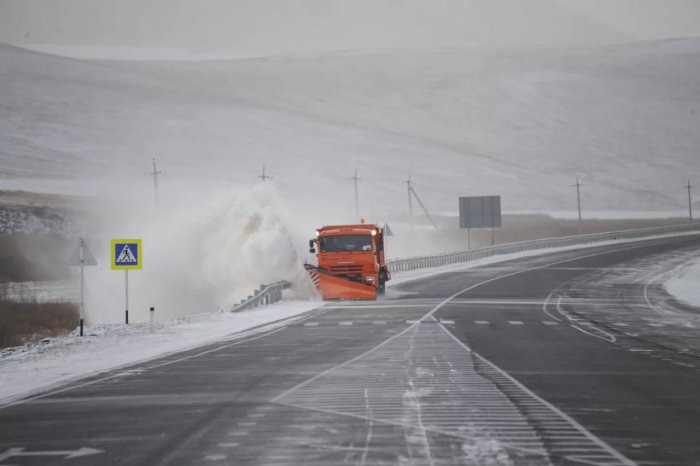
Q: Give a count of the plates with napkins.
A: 0